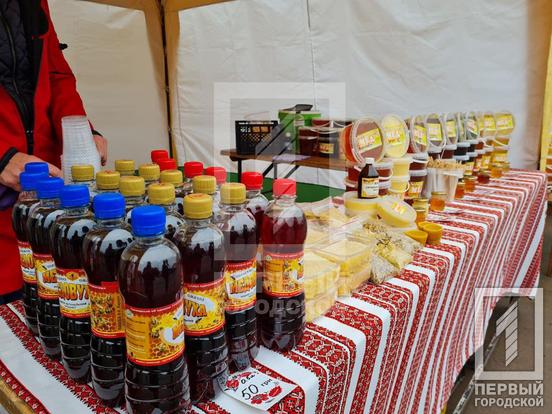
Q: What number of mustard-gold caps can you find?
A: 10